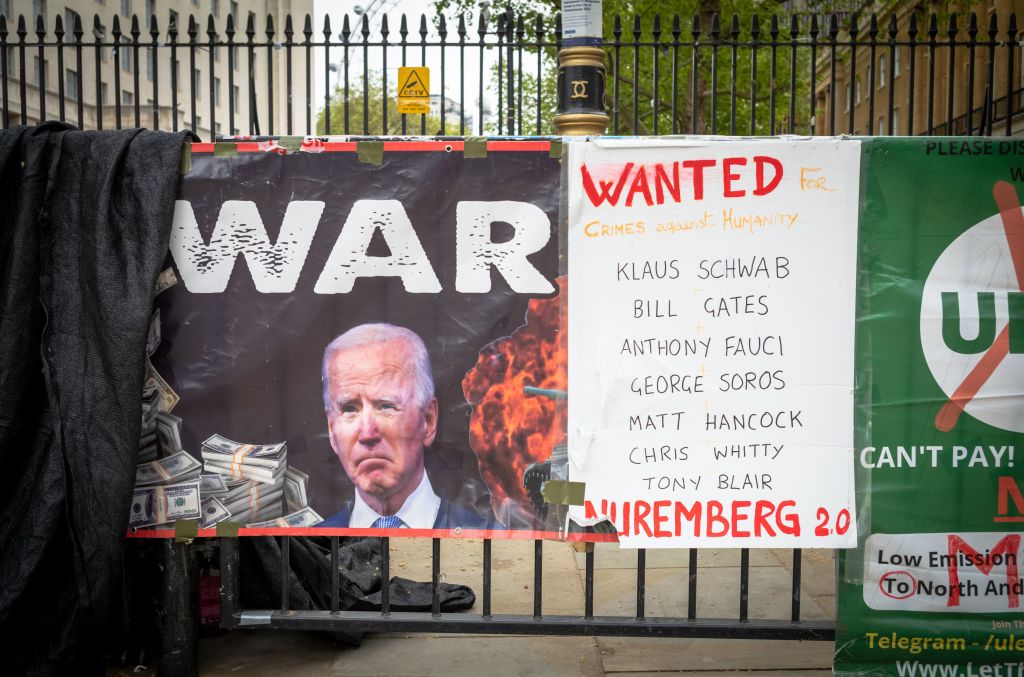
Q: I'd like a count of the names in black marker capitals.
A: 7